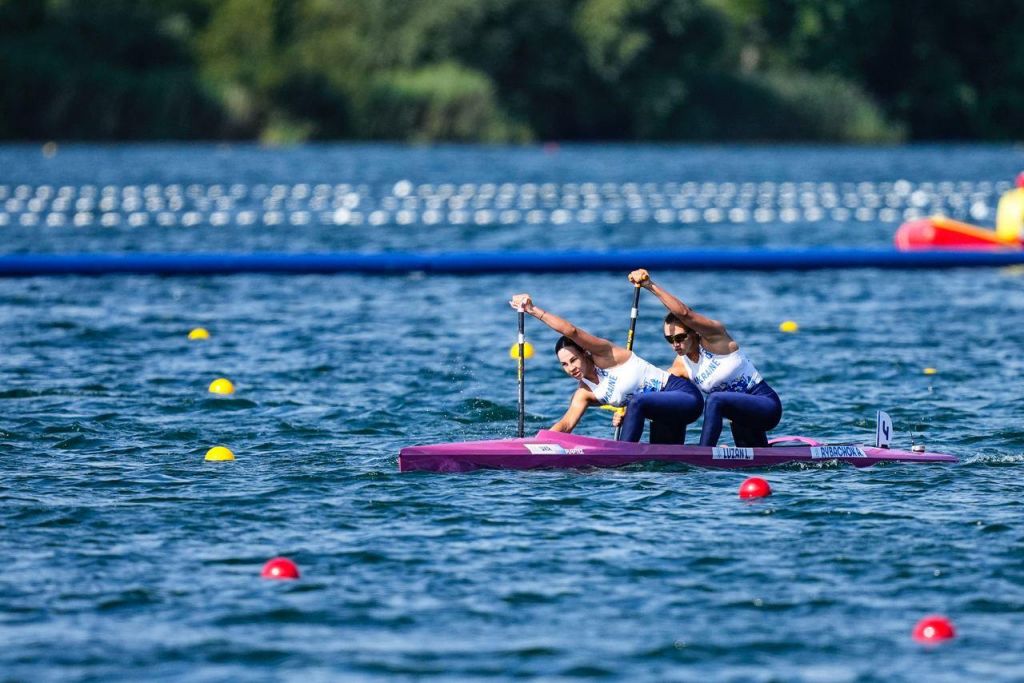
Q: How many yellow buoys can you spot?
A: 6